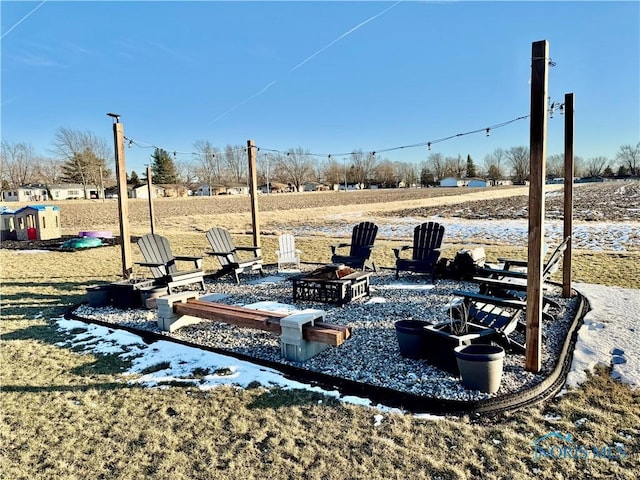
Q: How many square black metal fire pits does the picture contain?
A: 1